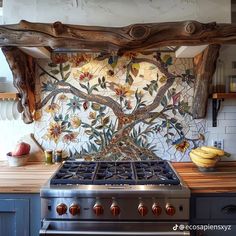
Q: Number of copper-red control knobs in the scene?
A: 7